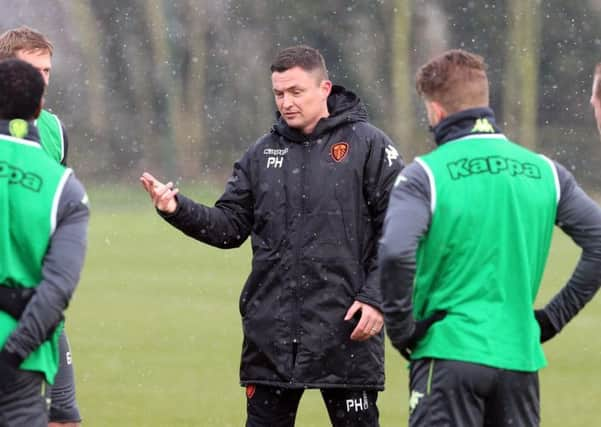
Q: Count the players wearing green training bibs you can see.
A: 3